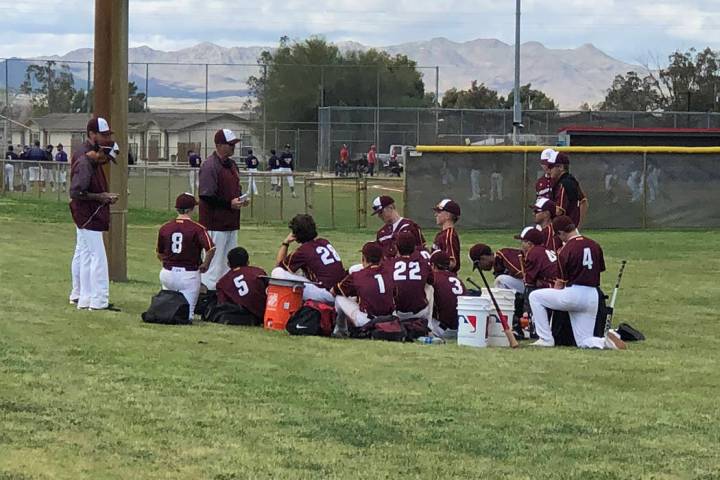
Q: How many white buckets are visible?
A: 2